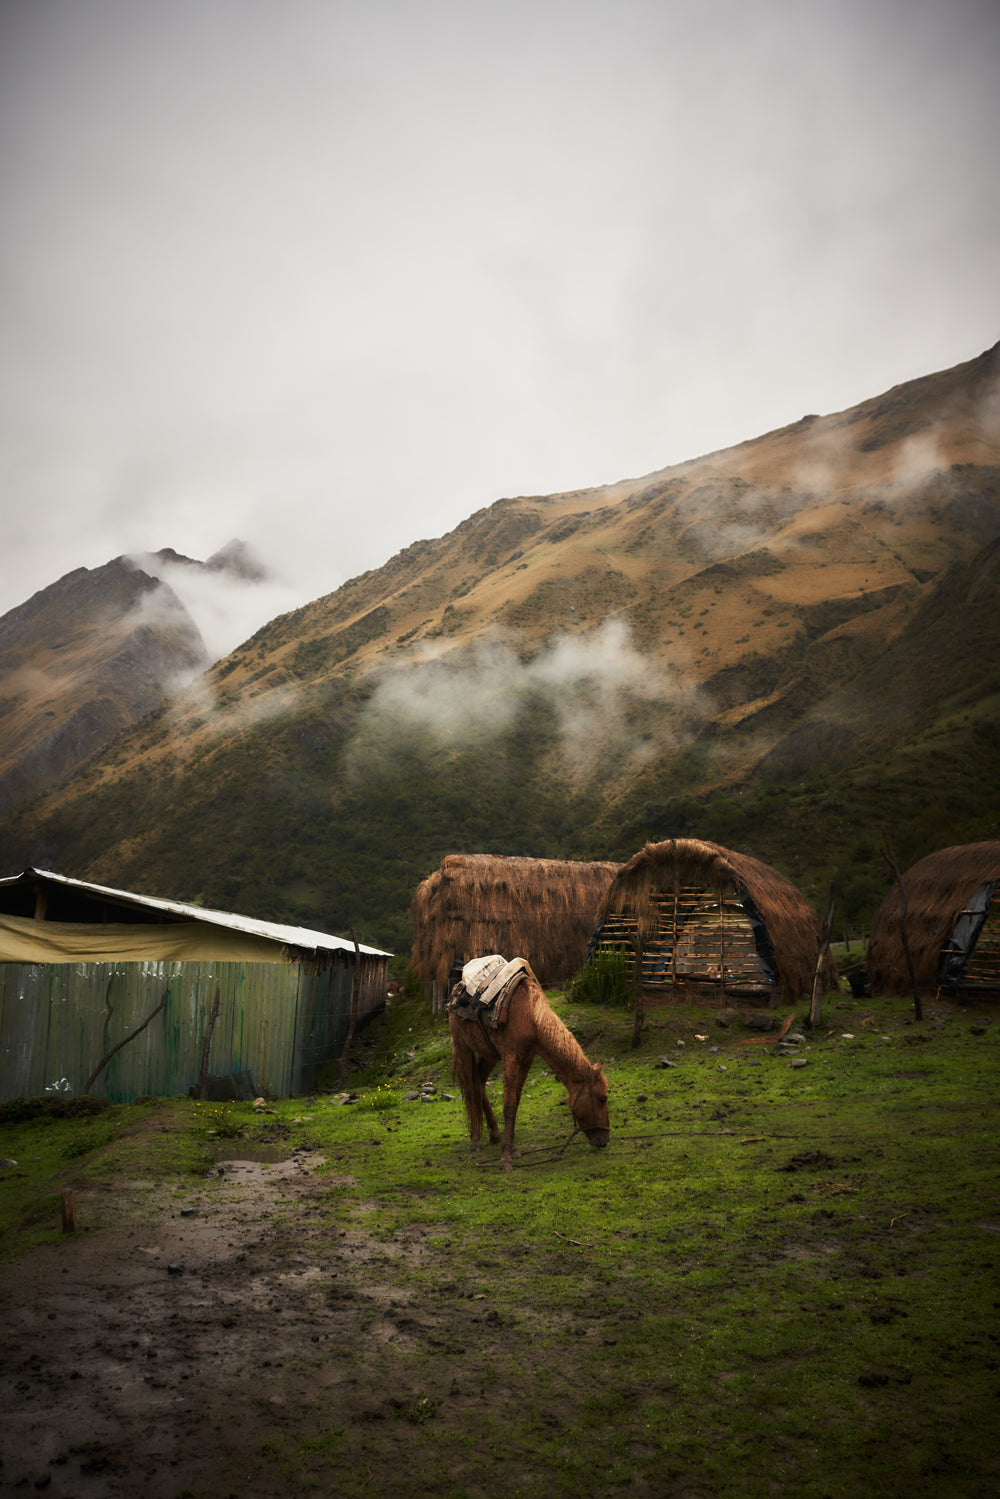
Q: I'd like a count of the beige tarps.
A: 1